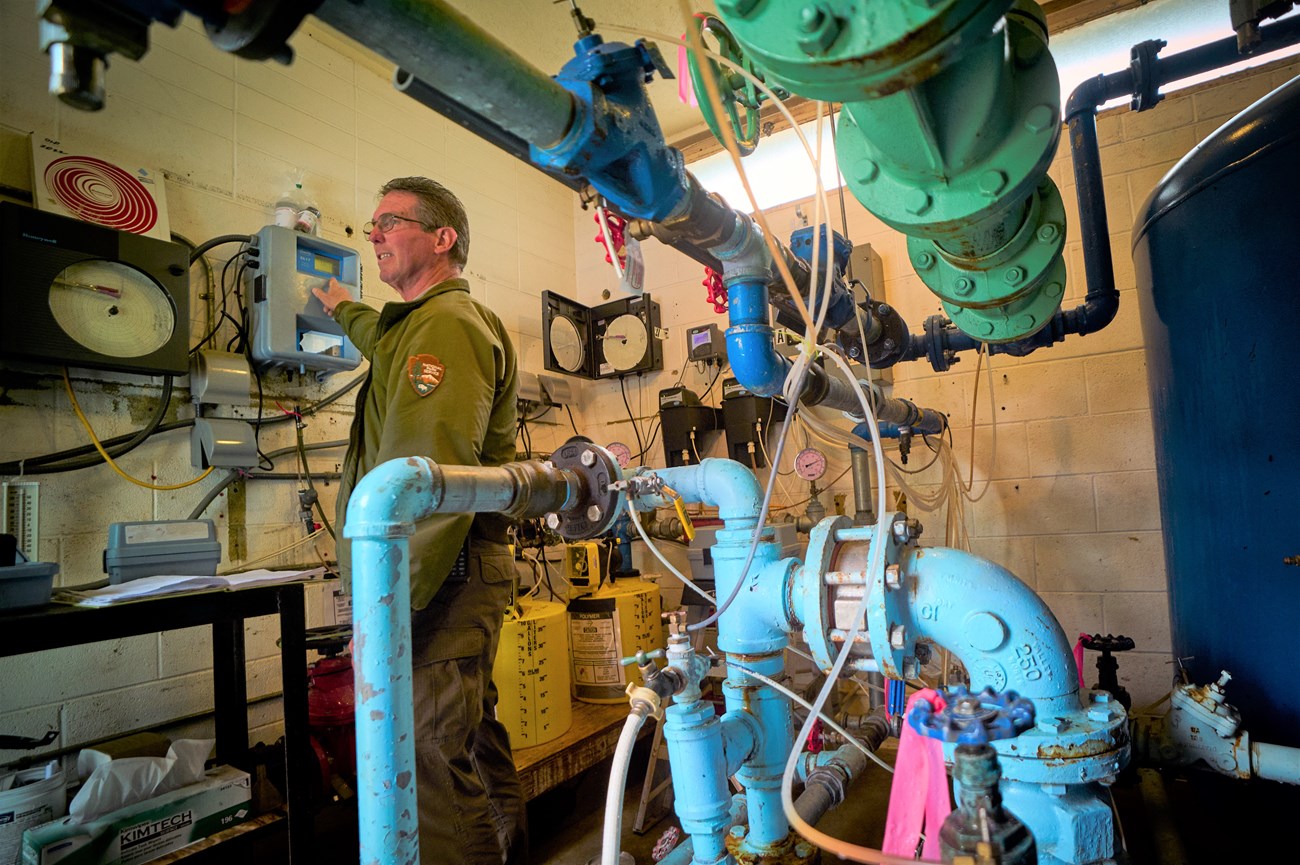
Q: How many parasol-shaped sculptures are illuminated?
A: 0